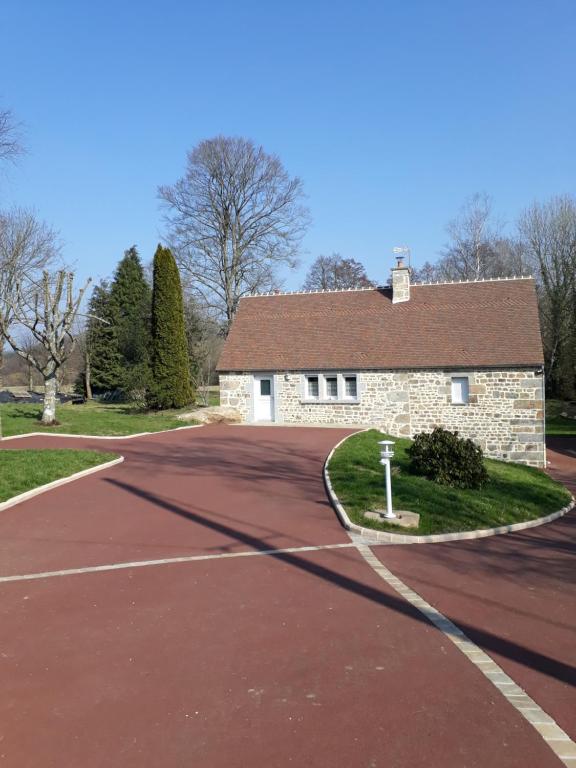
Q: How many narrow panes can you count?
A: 3